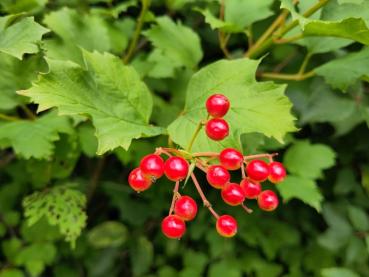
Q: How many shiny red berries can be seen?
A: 15